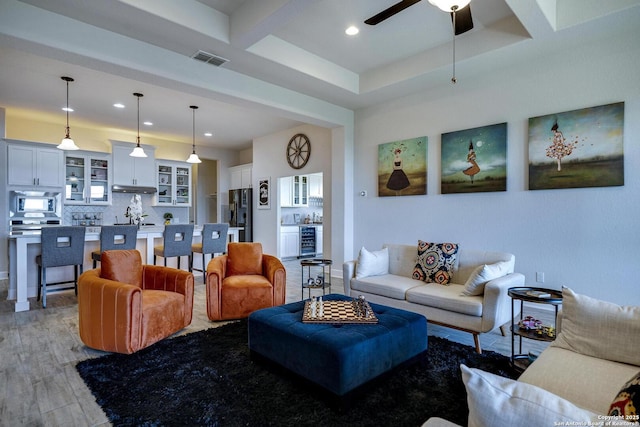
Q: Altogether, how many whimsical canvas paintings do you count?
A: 3